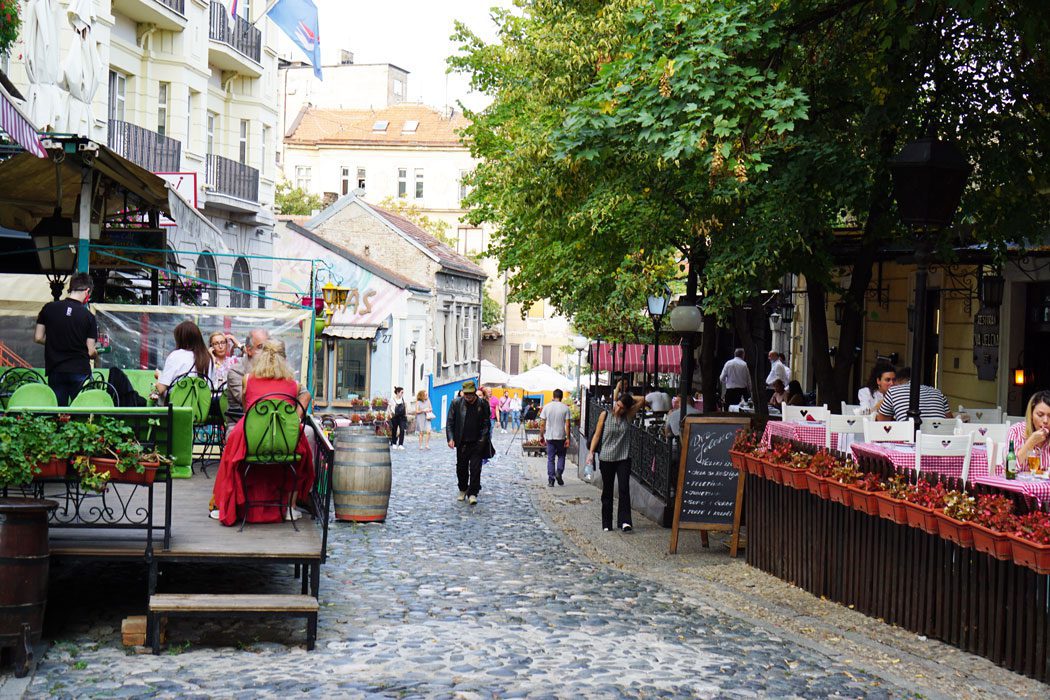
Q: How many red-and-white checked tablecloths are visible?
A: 3